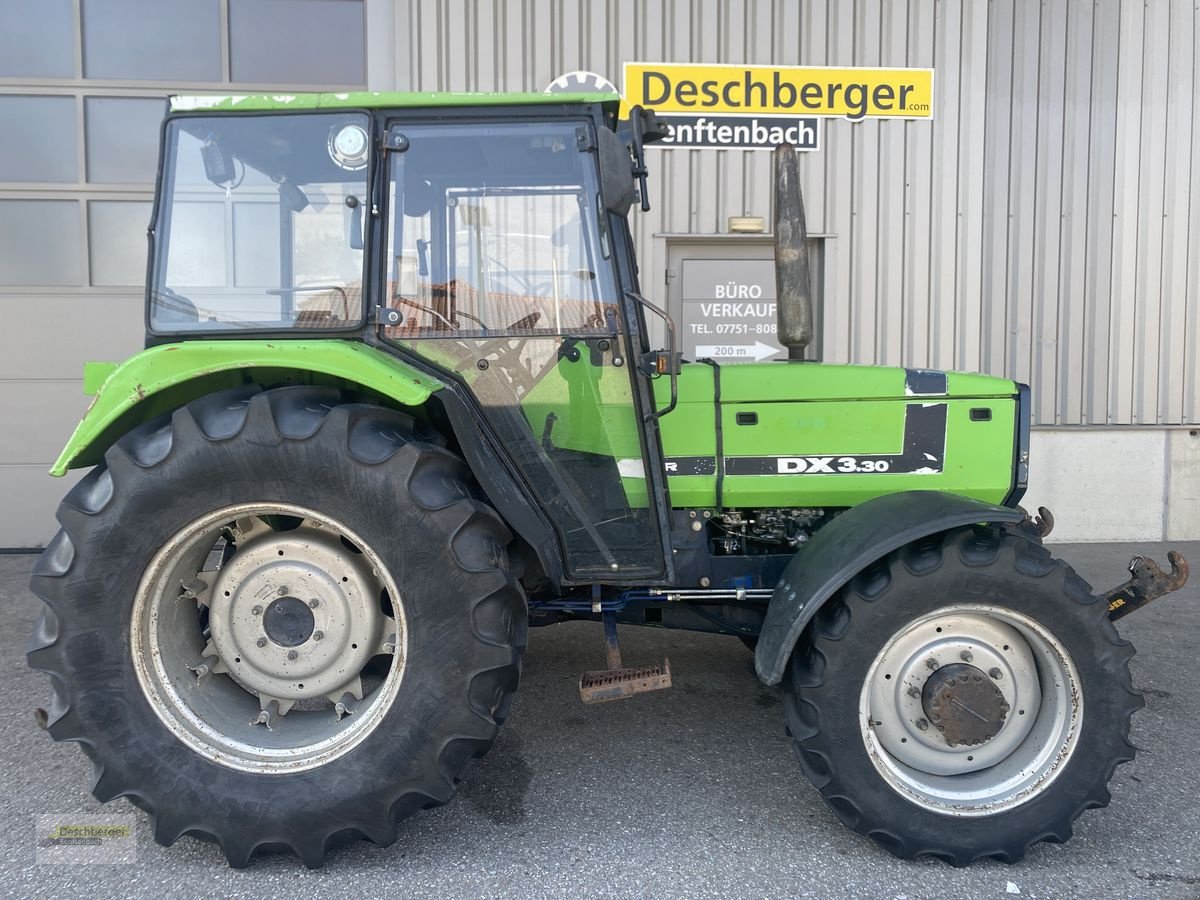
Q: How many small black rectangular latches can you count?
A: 2